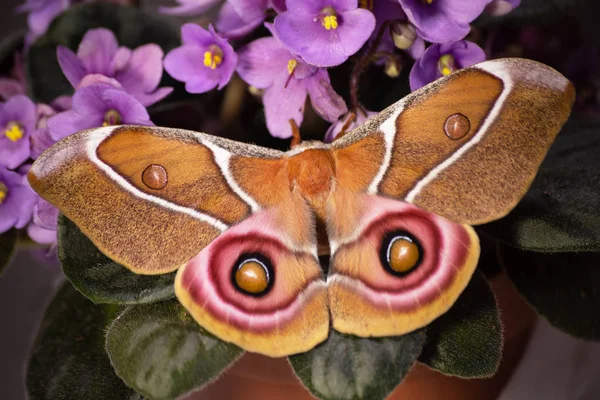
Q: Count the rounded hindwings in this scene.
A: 2